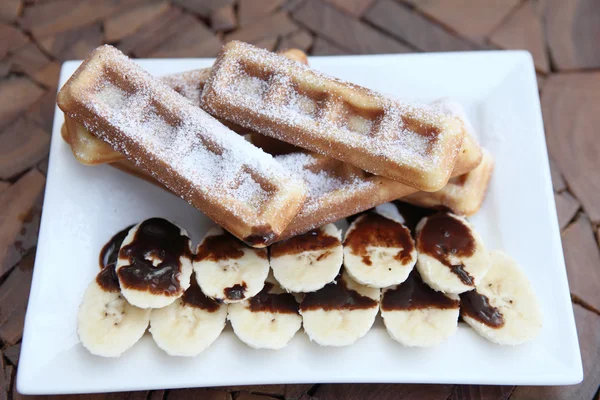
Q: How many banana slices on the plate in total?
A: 11